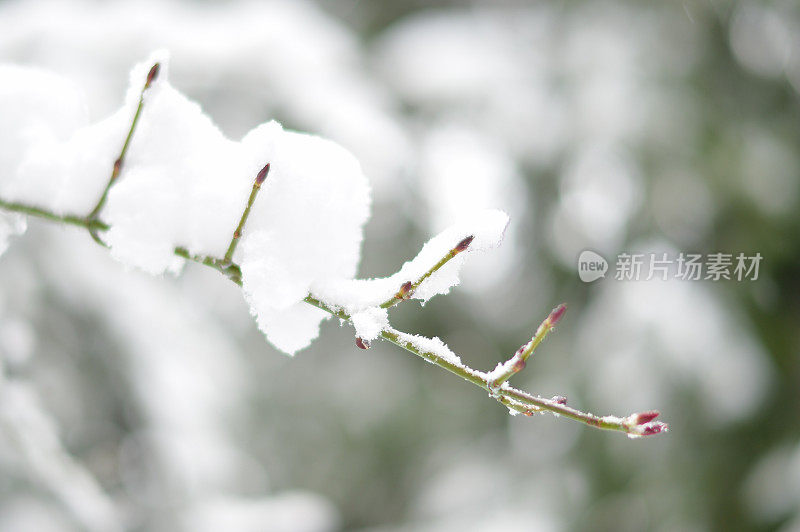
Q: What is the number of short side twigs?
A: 4